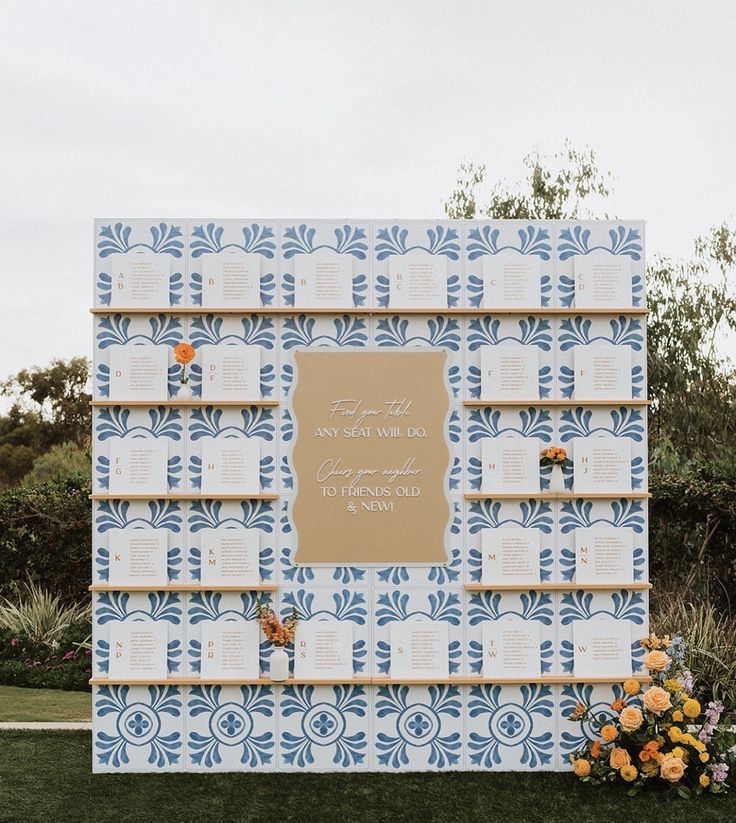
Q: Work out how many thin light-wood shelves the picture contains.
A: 8